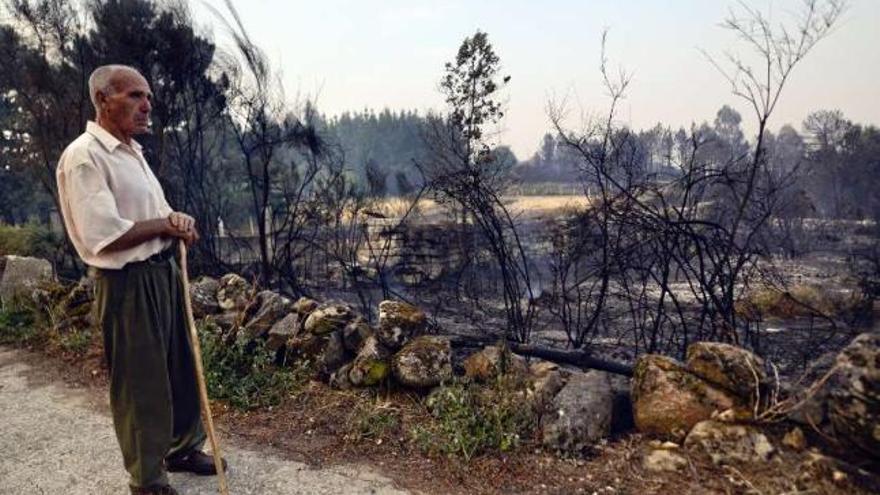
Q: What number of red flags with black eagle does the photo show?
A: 0